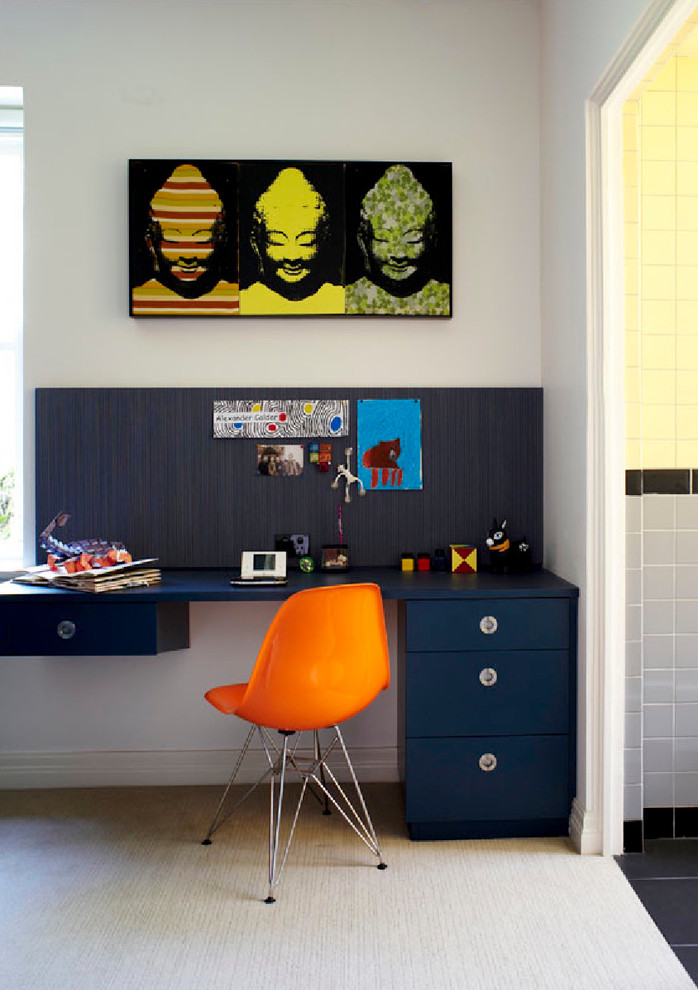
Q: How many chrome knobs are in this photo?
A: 4